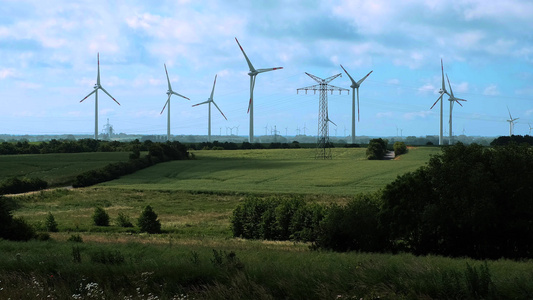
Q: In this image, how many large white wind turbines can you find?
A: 7